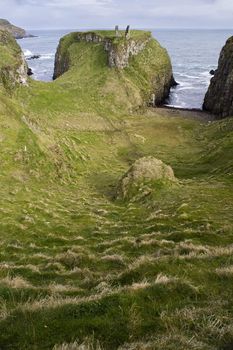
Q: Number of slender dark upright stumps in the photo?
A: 2